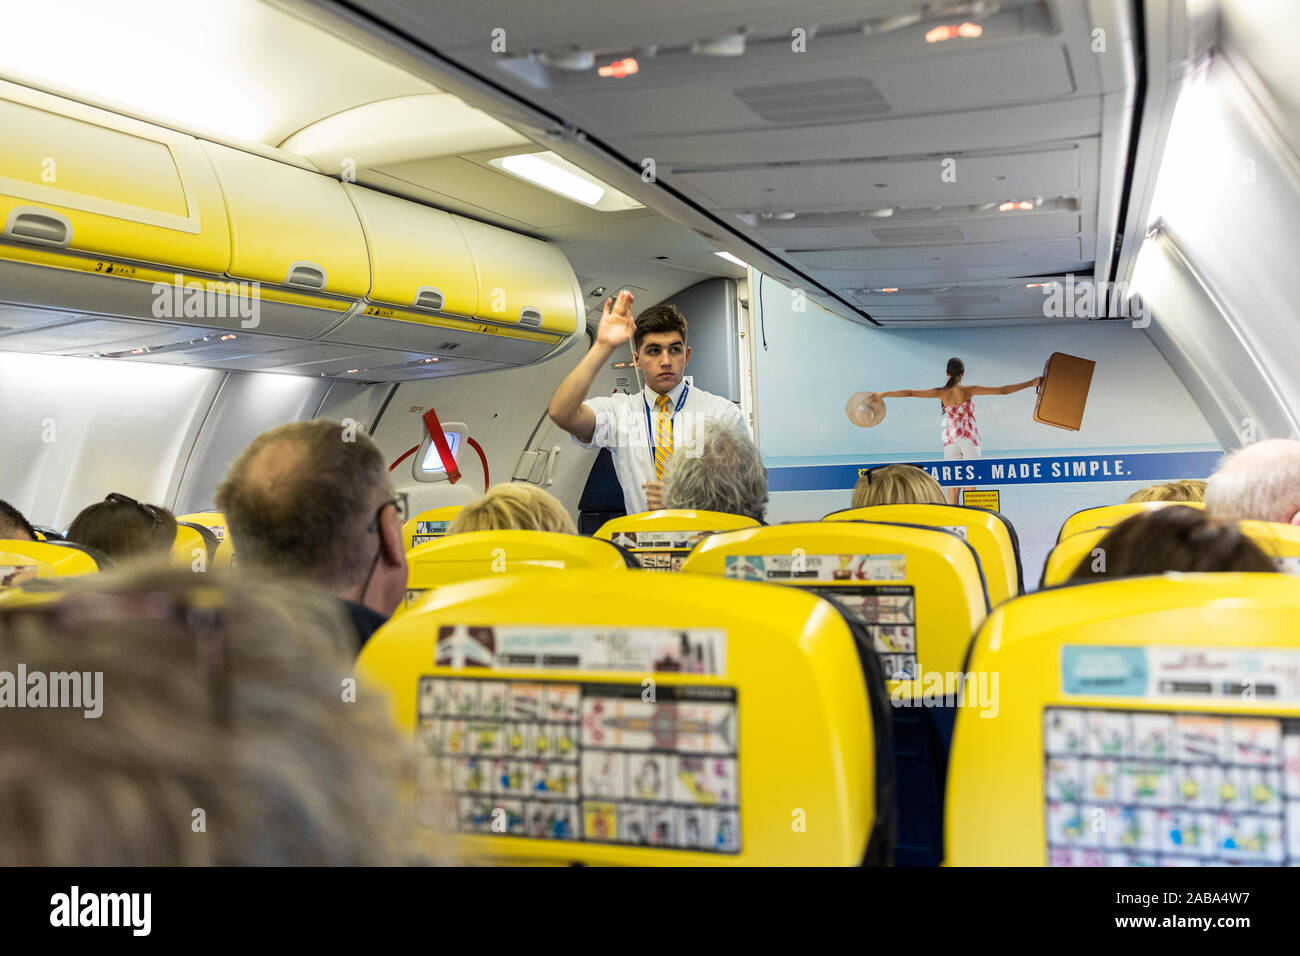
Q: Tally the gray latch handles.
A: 4